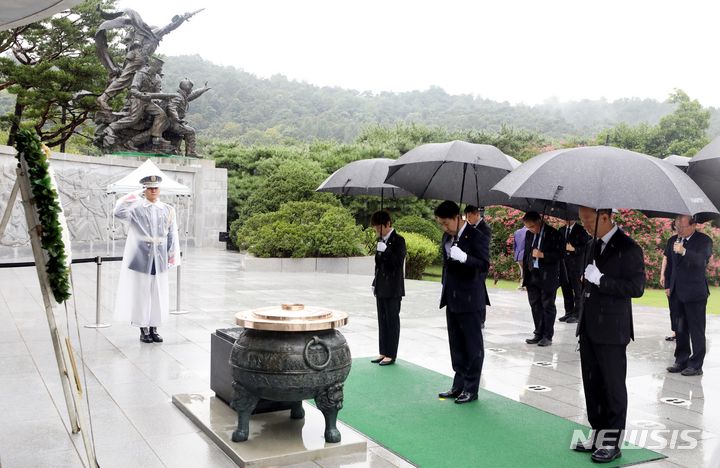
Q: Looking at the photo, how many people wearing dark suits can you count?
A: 7